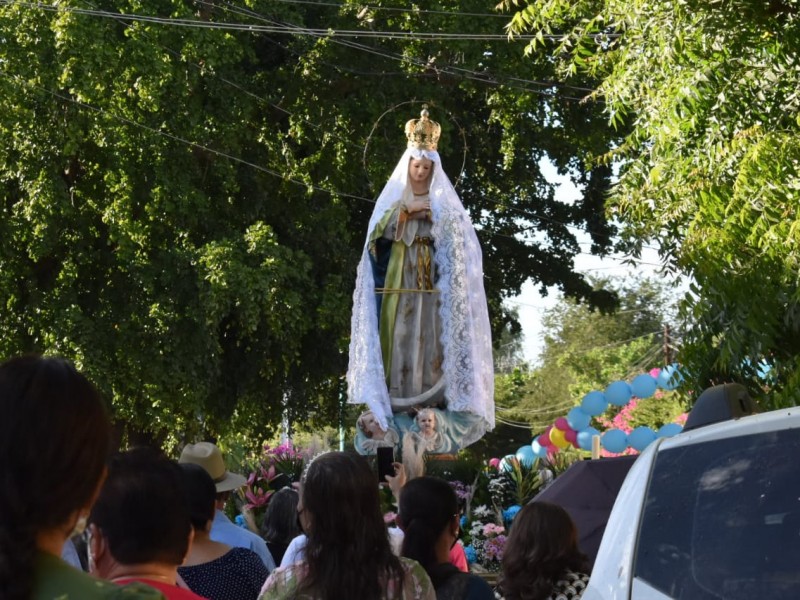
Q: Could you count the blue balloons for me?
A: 12